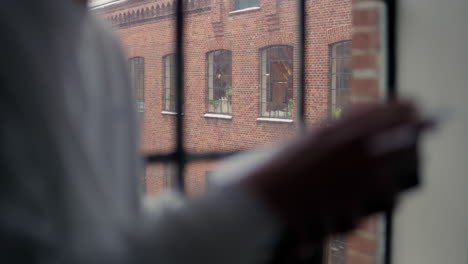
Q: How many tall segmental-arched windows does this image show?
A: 5